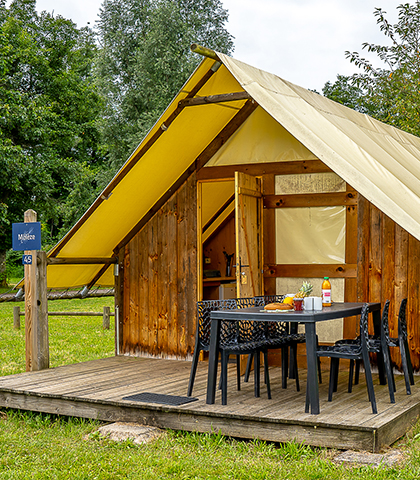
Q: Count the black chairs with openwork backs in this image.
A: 6